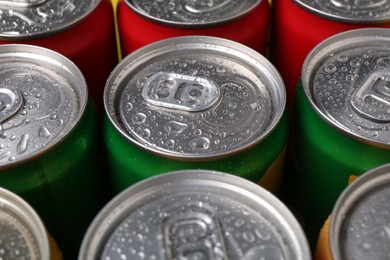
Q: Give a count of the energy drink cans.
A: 9